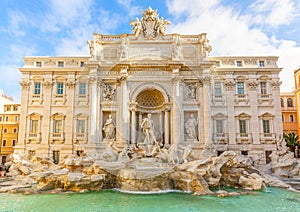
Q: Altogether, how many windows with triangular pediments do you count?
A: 6